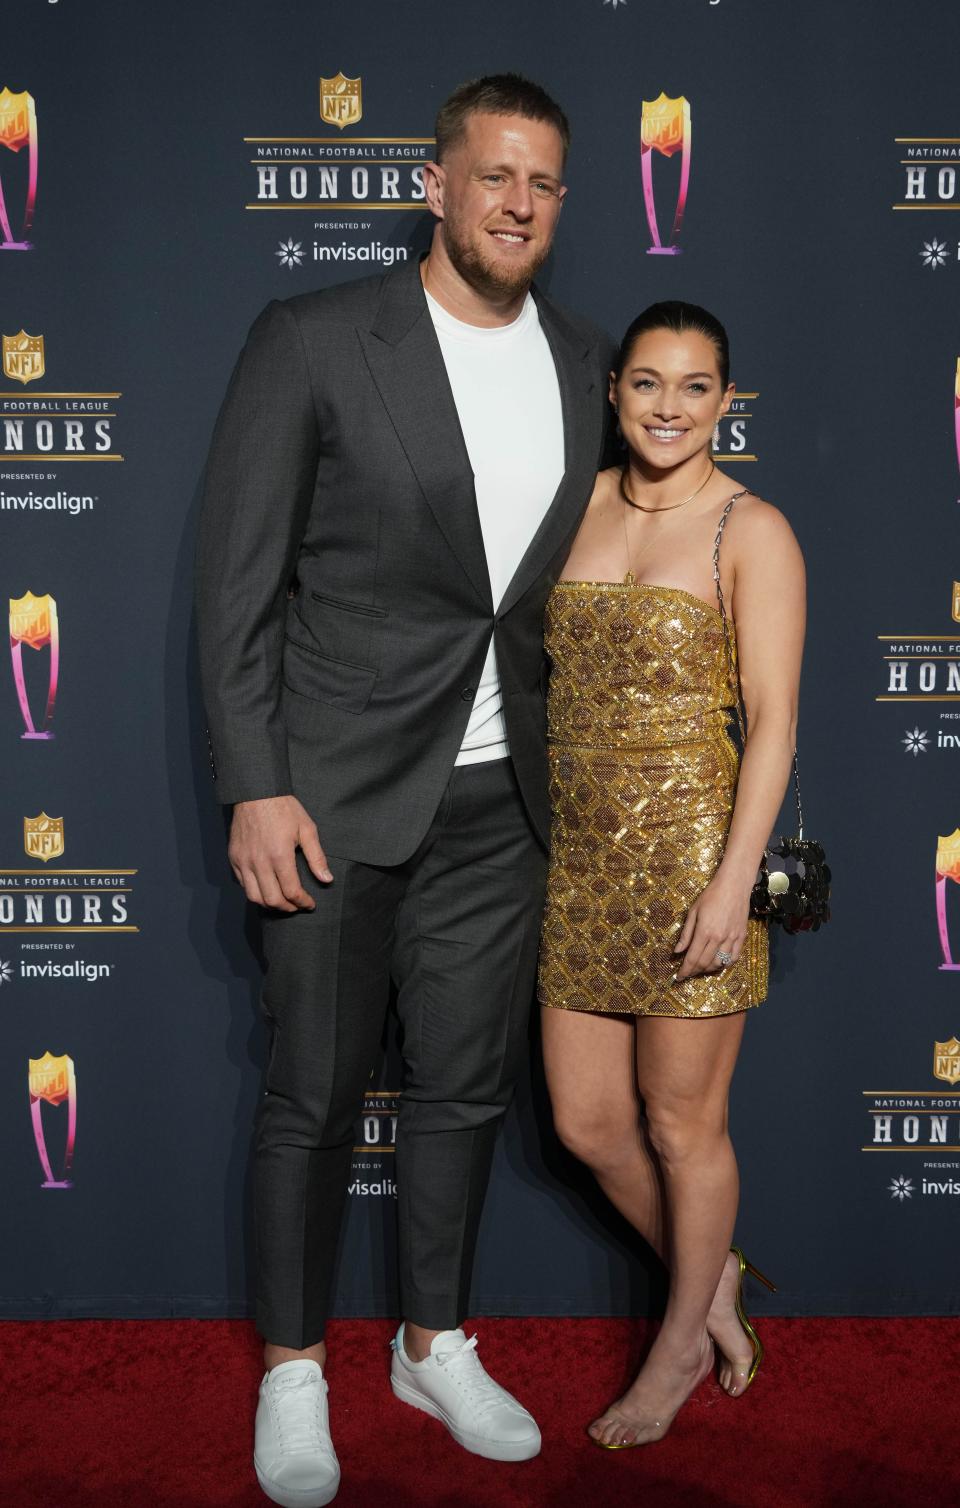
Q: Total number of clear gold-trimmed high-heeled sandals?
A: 2